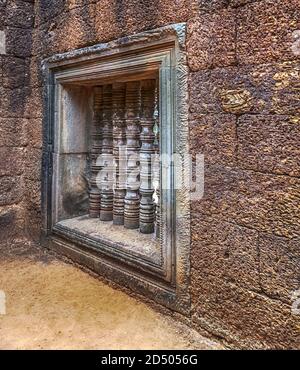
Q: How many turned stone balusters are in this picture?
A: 5